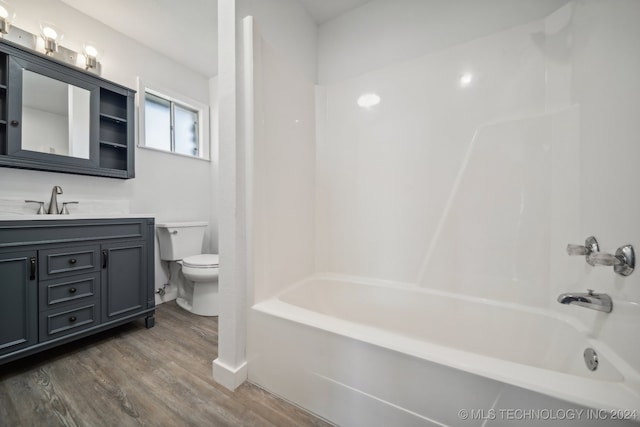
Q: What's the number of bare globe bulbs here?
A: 3